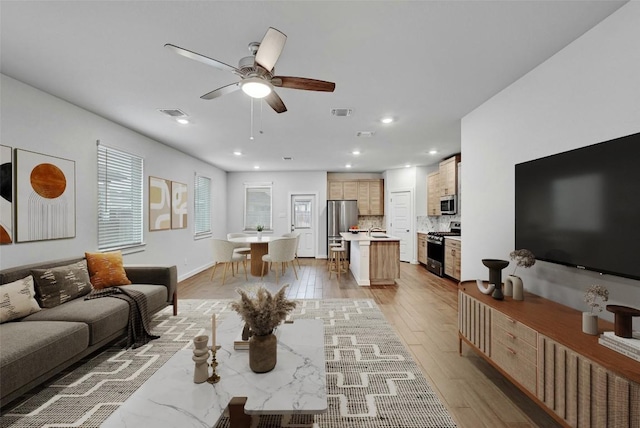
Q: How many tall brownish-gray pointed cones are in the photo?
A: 0